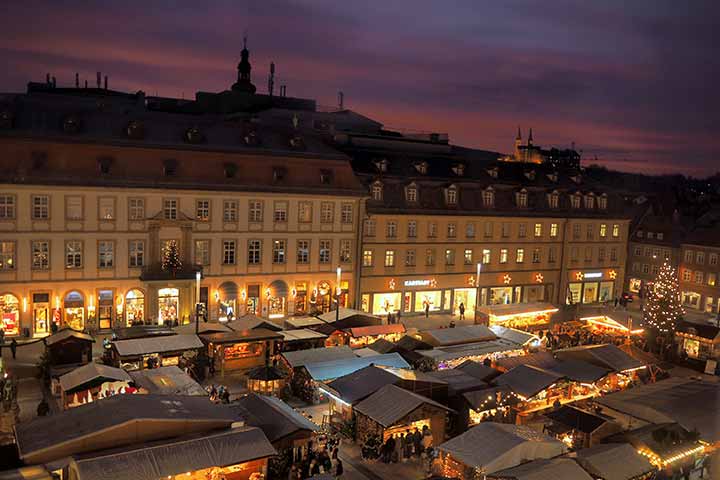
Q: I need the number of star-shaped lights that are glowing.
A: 7